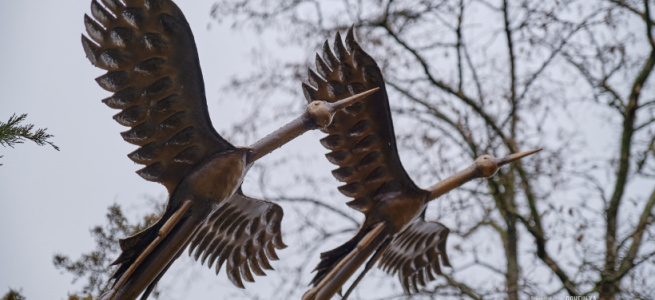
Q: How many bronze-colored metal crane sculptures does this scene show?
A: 2